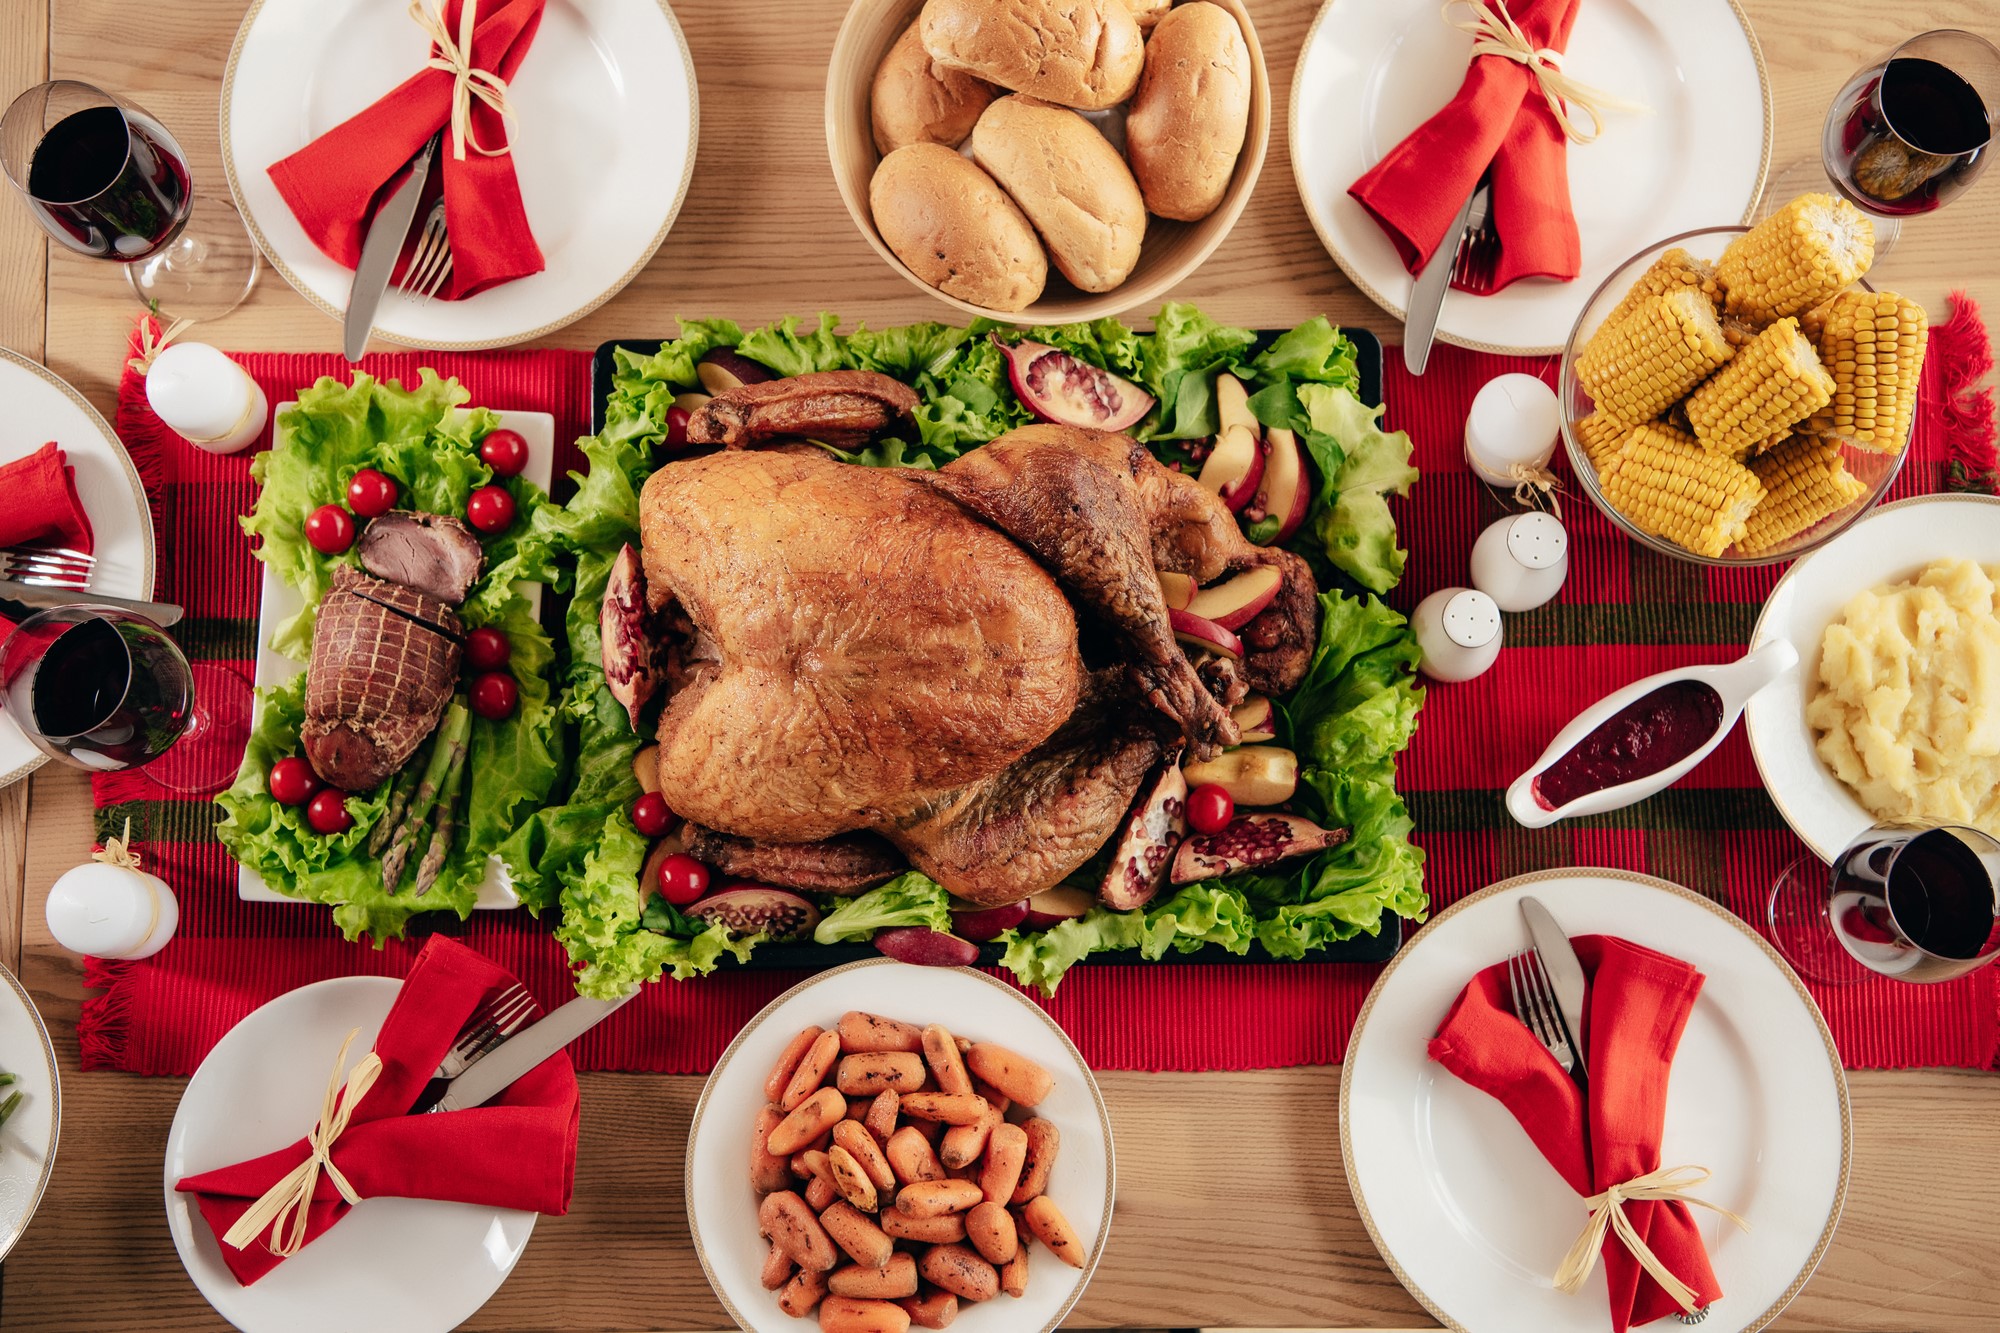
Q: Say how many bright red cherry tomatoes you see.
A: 12